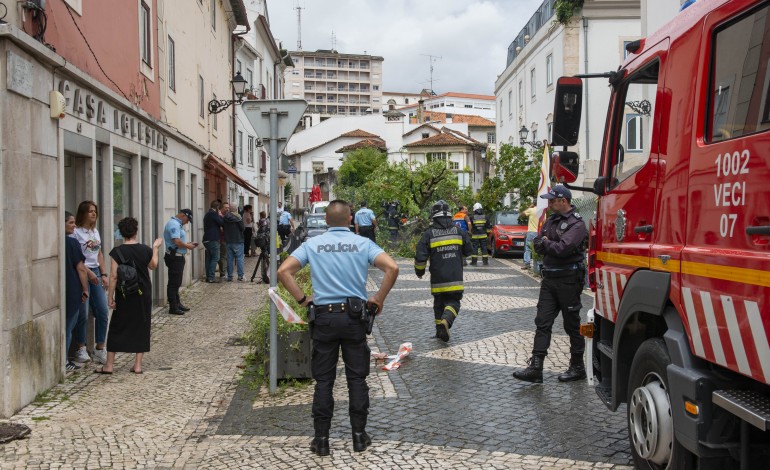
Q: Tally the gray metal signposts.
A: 1